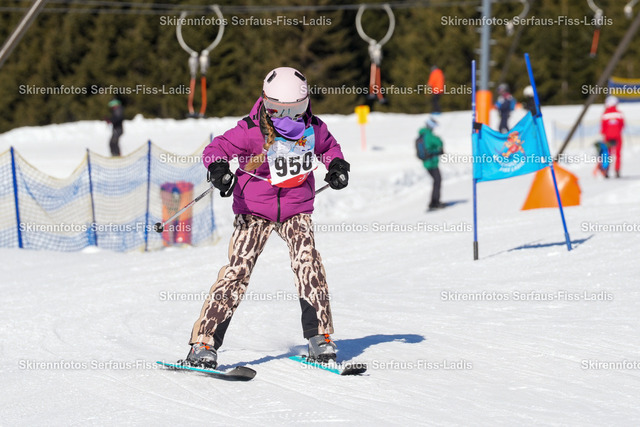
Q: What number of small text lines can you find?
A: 15